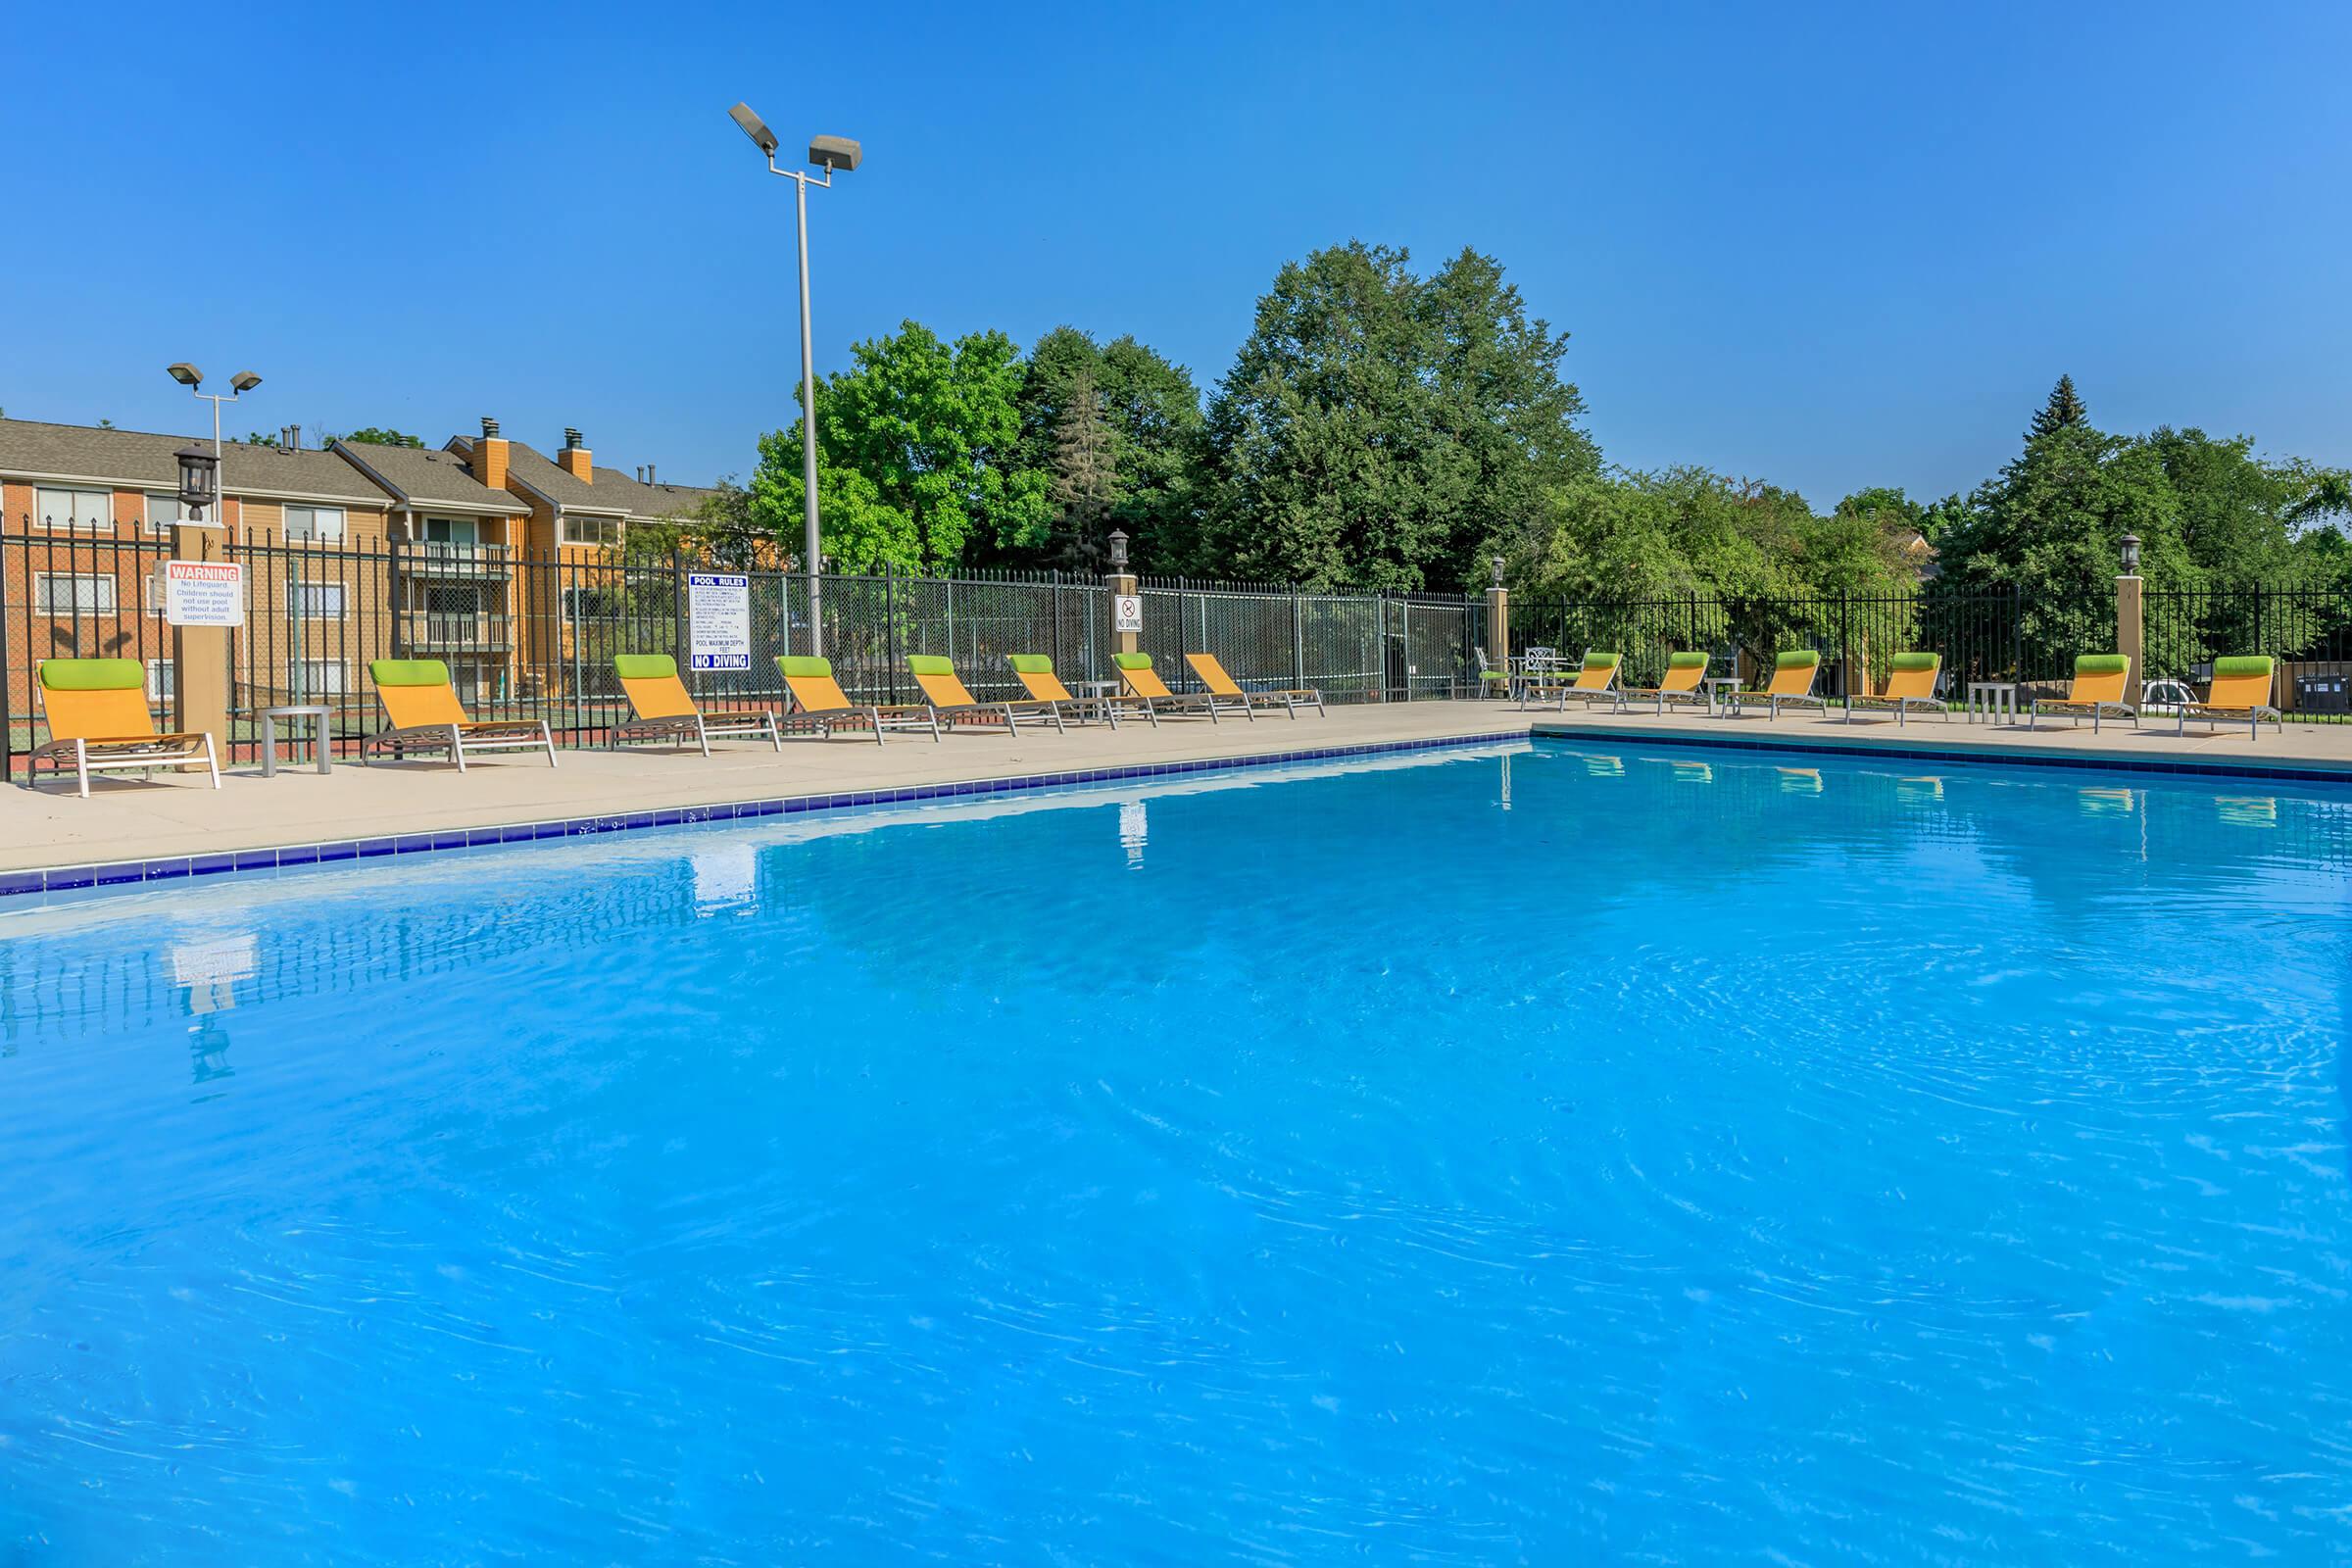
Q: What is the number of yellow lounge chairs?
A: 14